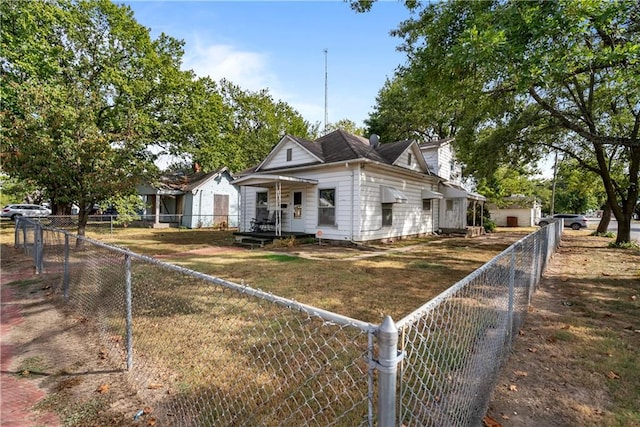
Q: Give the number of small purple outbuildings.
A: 0